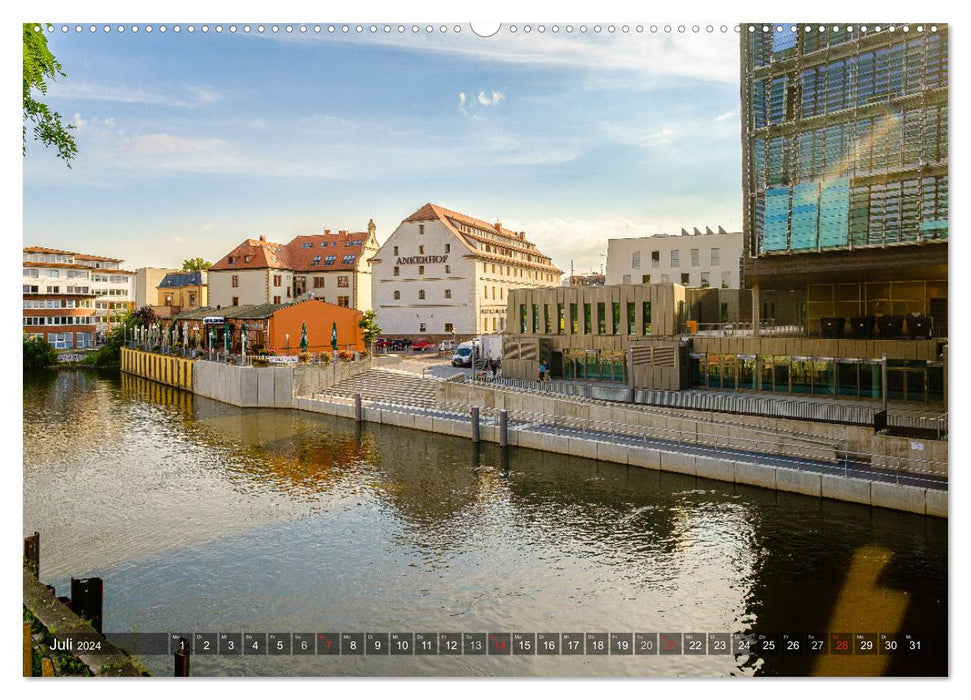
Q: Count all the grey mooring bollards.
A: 3